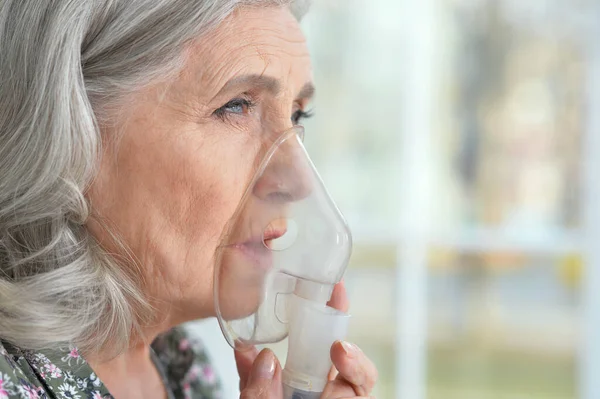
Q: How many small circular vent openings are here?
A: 1